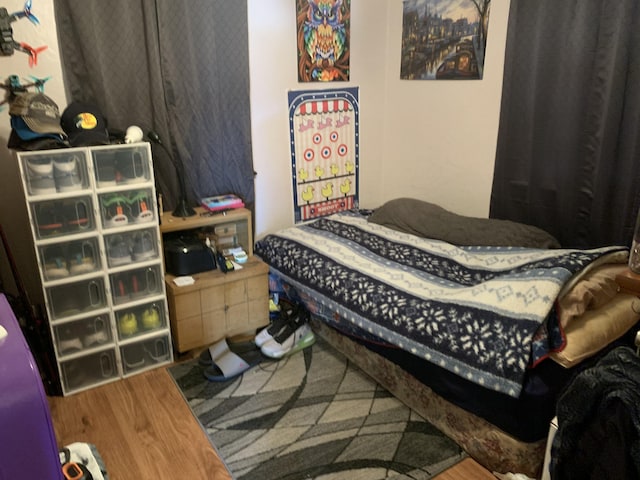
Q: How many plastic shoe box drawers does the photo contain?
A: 12